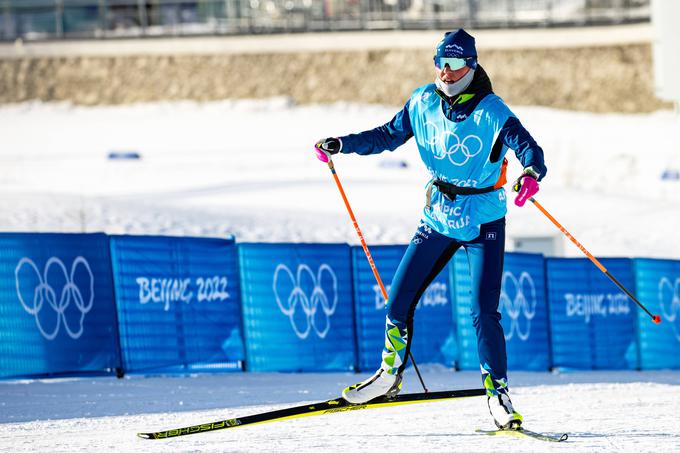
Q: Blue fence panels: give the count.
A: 7